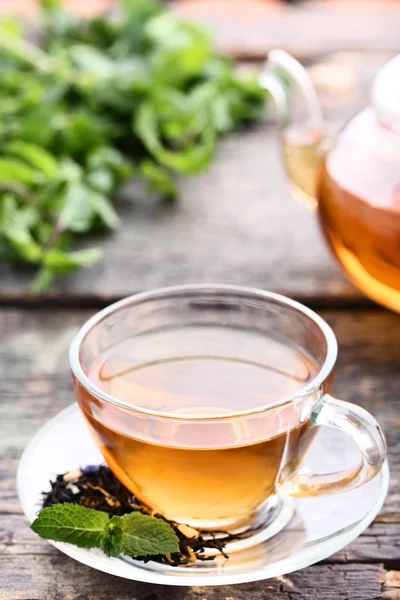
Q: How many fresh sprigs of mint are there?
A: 1